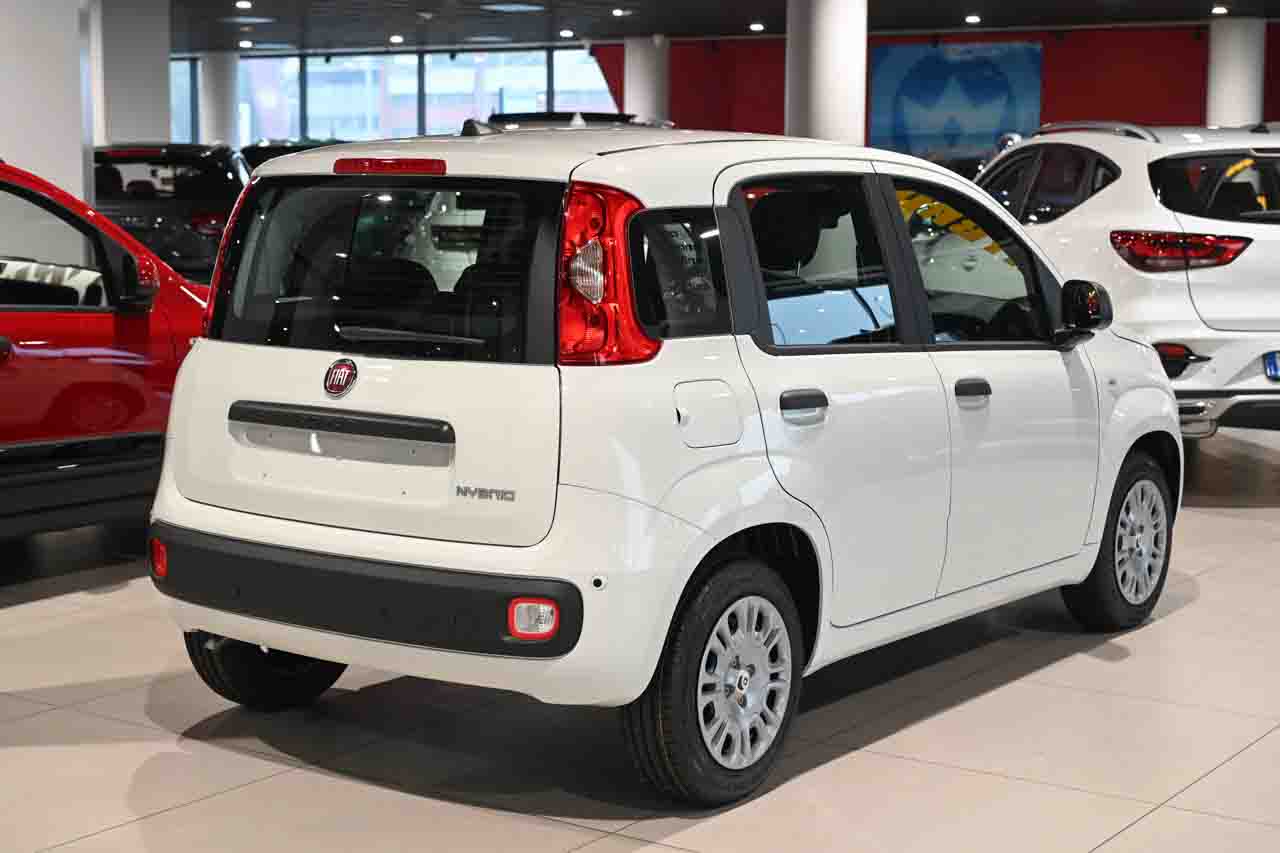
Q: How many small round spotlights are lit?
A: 8